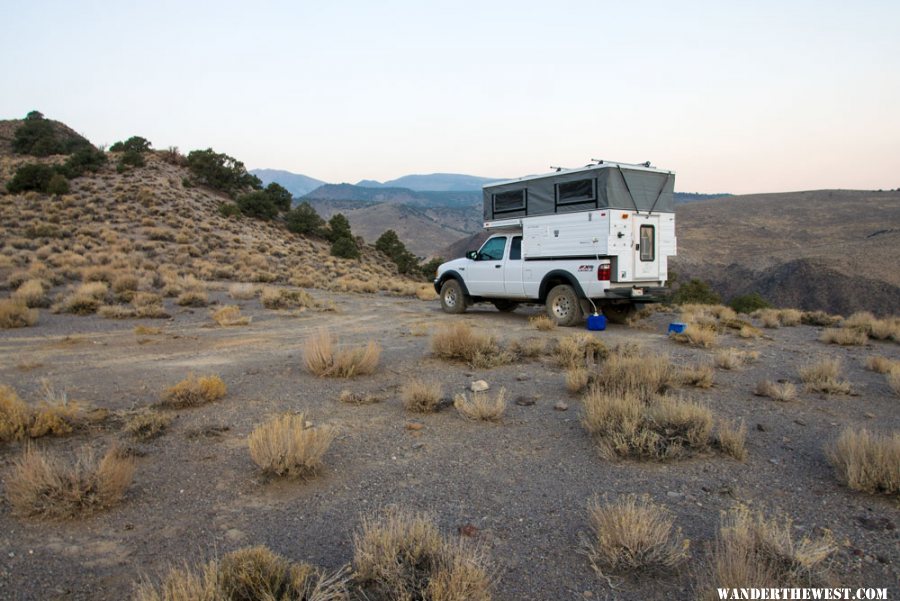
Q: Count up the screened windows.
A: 2